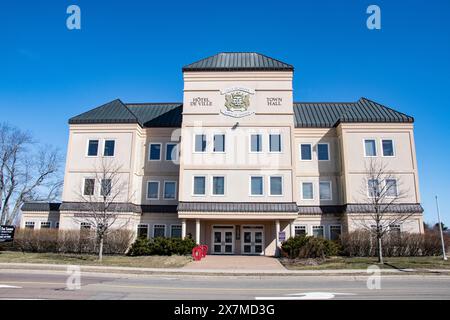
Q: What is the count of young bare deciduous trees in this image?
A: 2